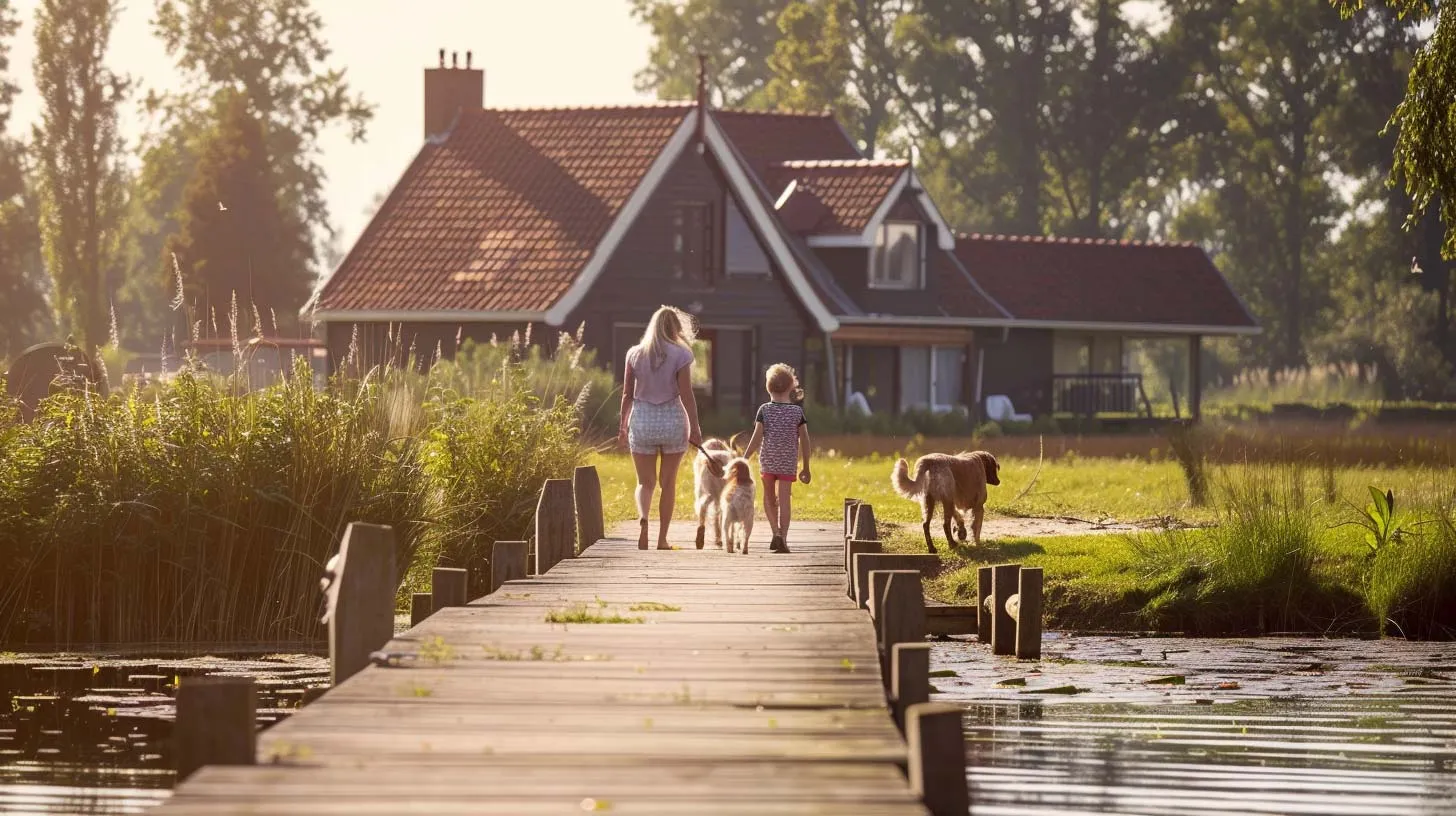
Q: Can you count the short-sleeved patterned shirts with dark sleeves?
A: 1